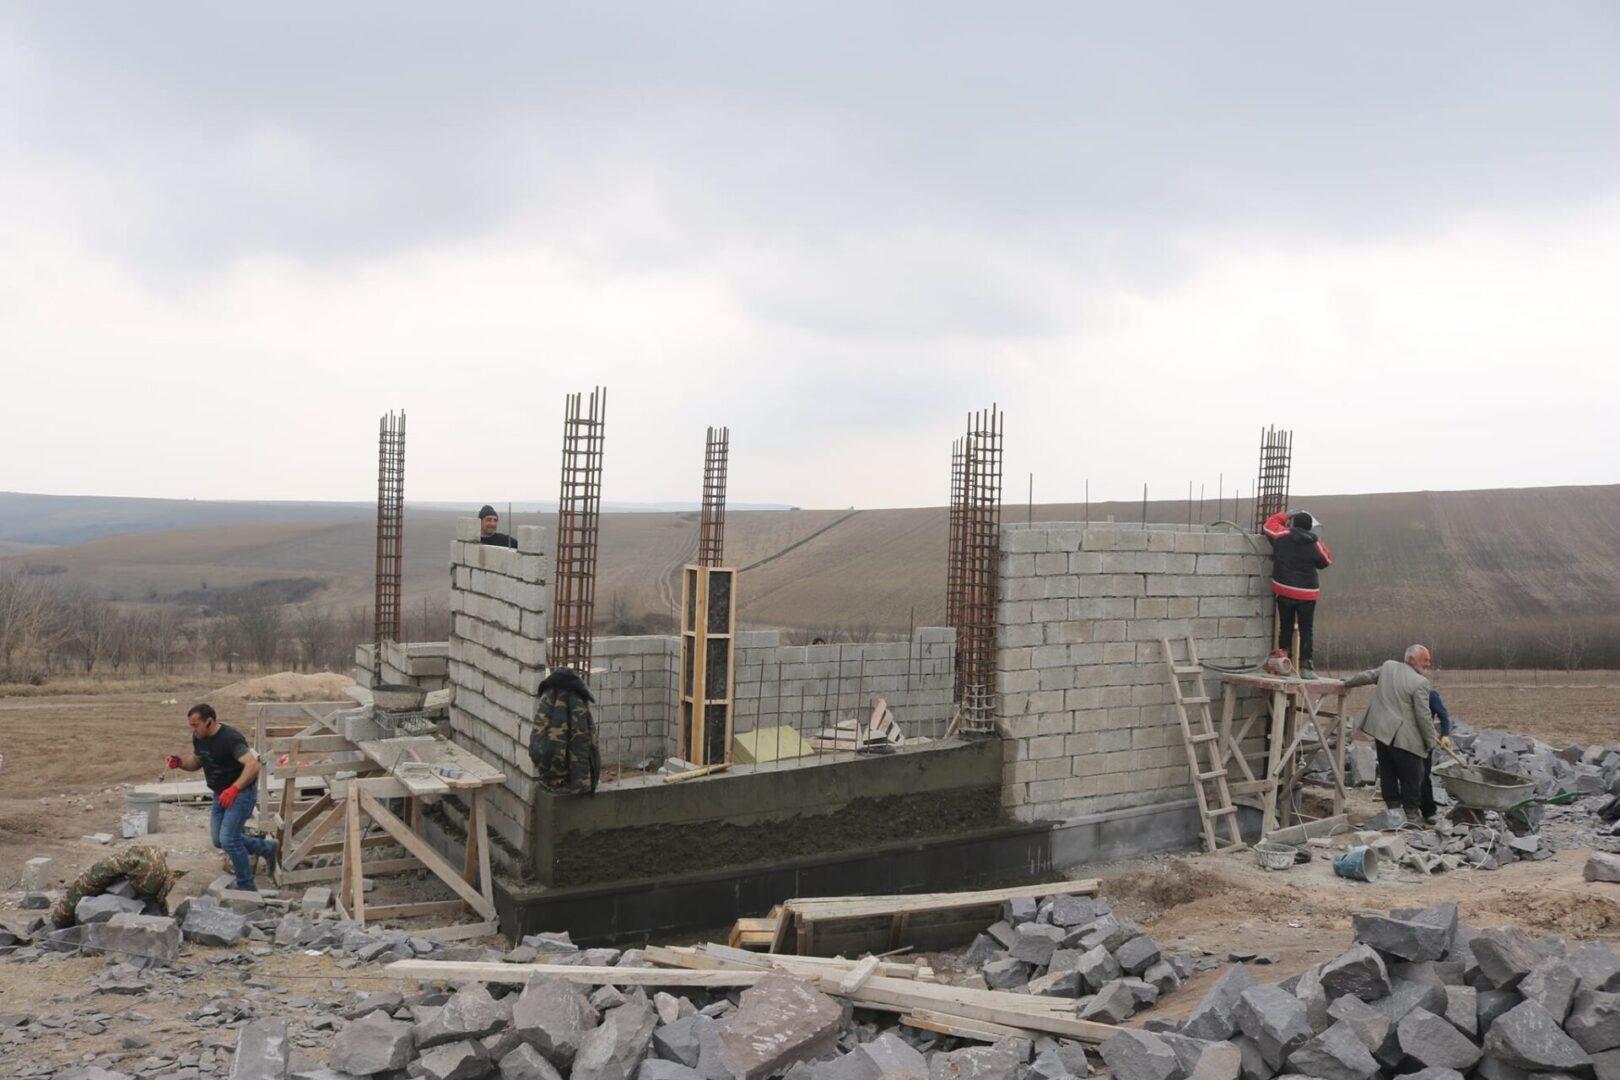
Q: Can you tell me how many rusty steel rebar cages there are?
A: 6